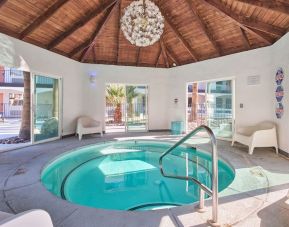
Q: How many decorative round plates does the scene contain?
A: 3